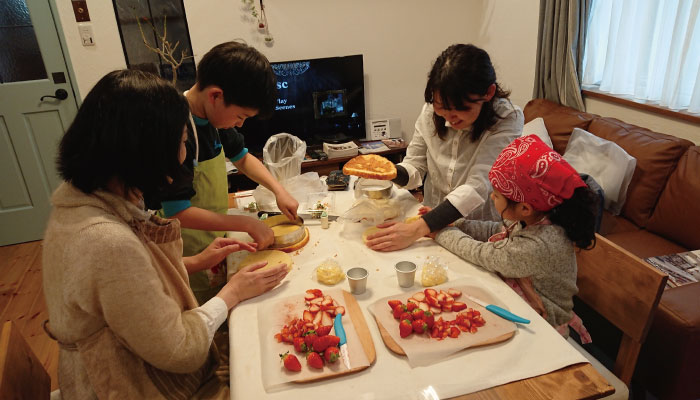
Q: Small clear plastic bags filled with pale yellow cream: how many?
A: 2